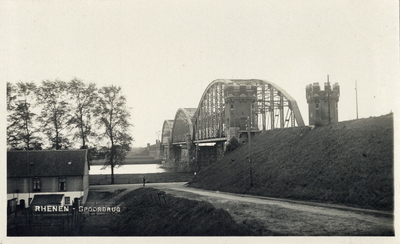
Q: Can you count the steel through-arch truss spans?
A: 3